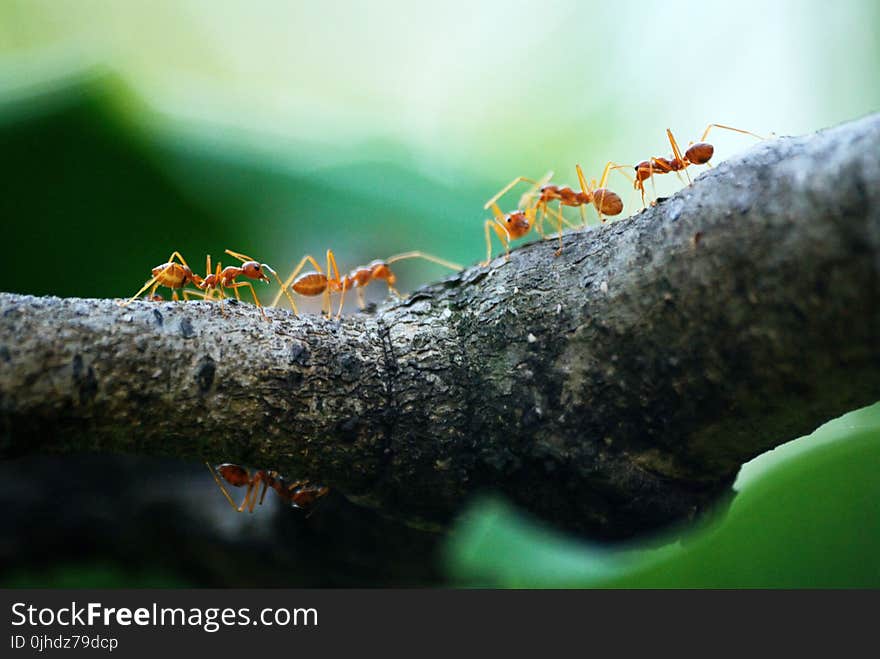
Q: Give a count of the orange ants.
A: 6